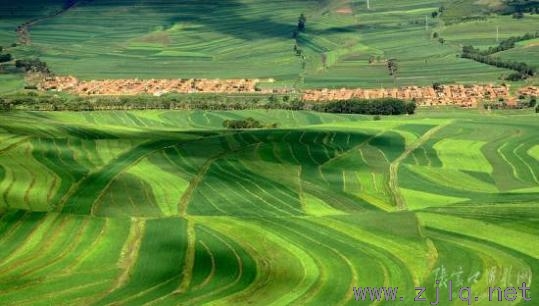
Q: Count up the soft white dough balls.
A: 0